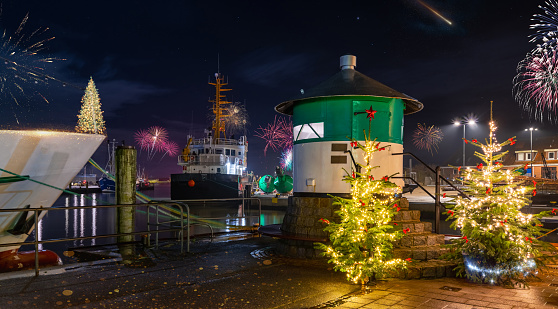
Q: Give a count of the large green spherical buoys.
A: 2